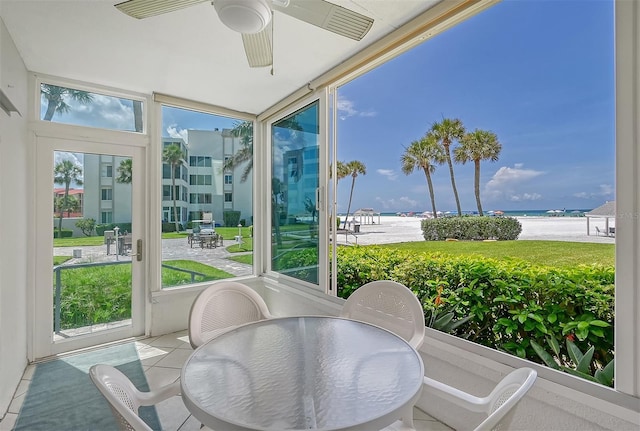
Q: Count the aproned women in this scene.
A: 0